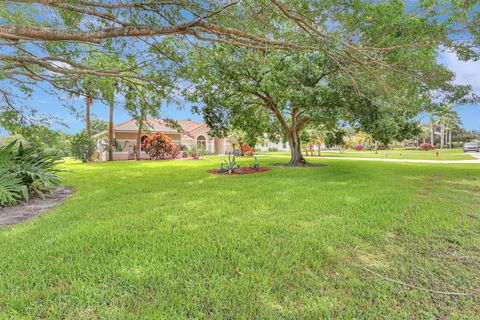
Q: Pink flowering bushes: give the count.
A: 2